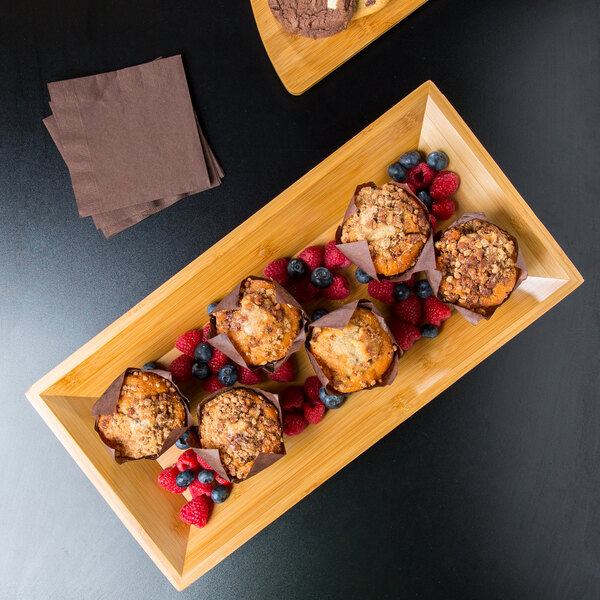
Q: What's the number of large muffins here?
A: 6